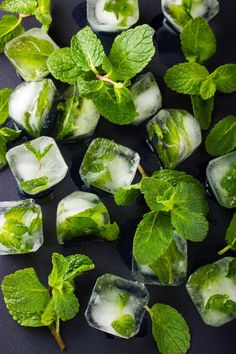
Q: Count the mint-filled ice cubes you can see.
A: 15